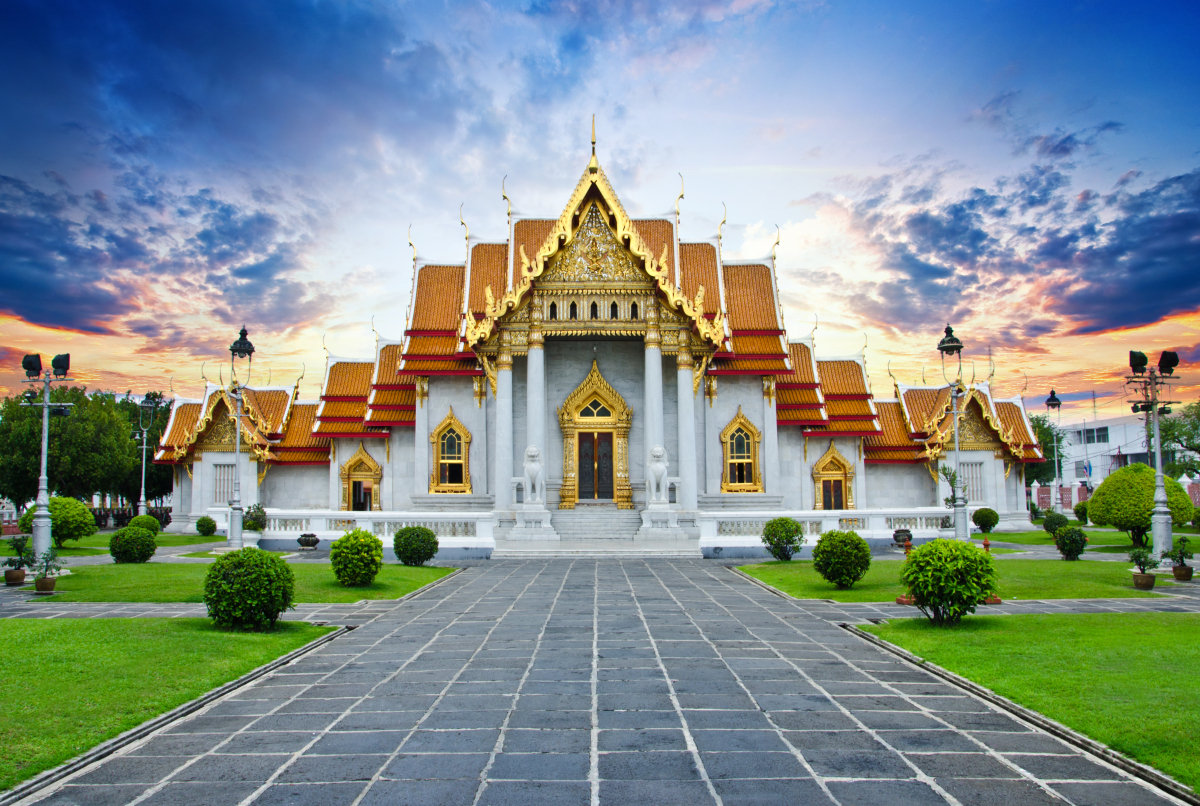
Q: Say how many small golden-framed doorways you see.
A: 2